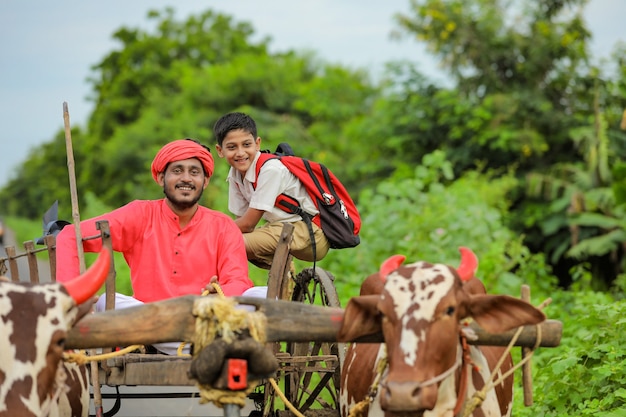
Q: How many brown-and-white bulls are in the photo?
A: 2